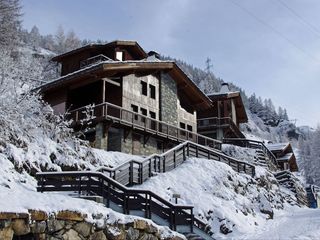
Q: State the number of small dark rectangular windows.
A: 7